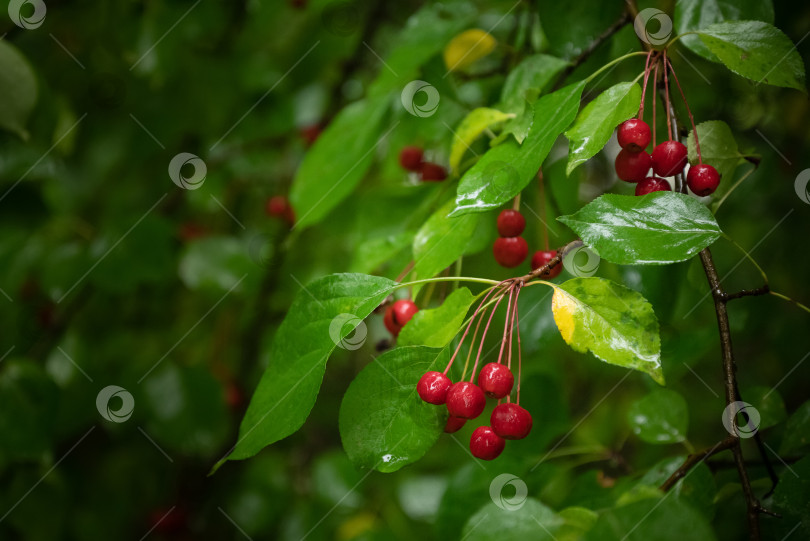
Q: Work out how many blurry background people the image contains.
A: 0